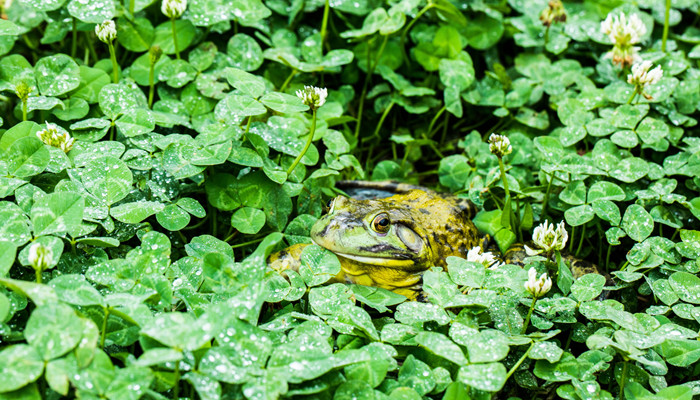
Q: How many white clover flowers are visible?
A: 11